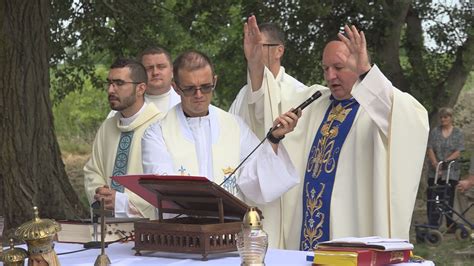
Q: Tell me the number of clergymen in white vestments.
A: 5